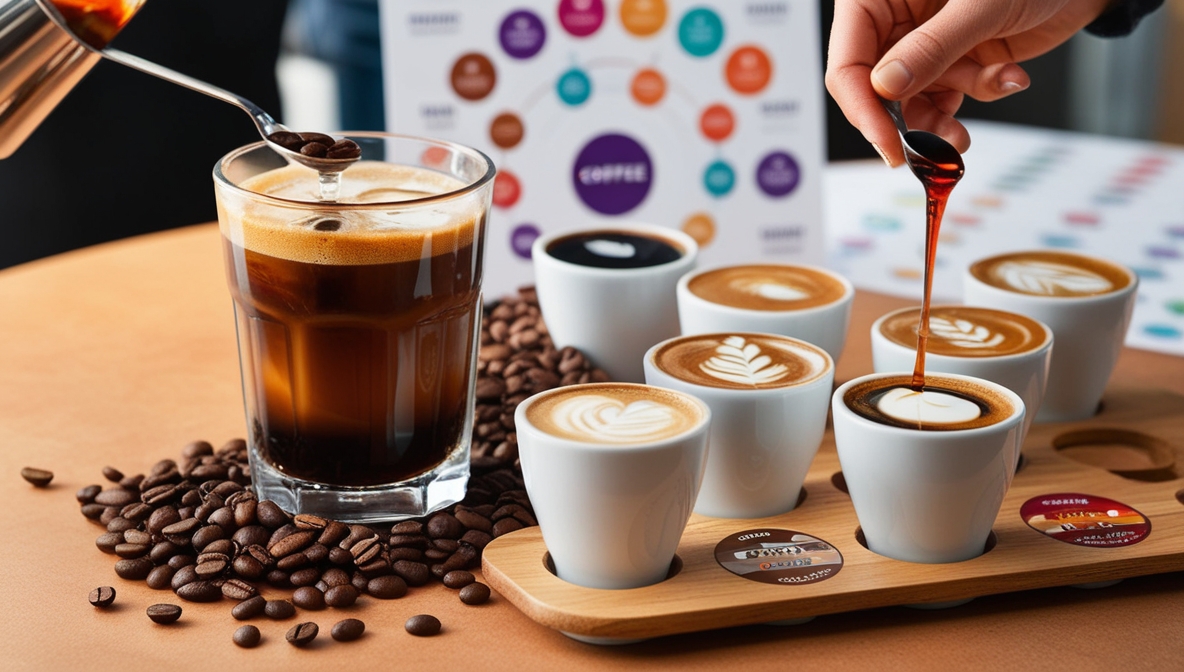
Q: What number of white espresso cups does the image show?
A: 7